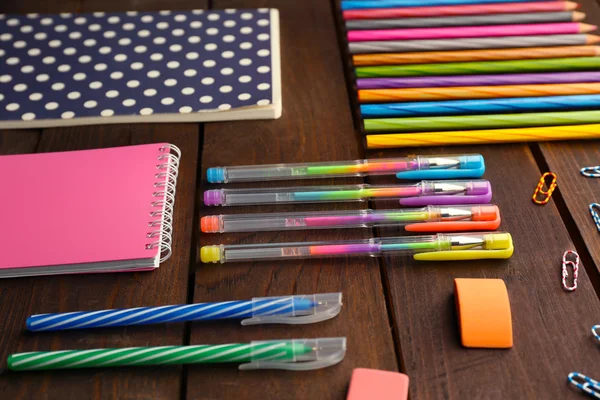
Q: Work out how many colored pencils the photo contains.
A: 12